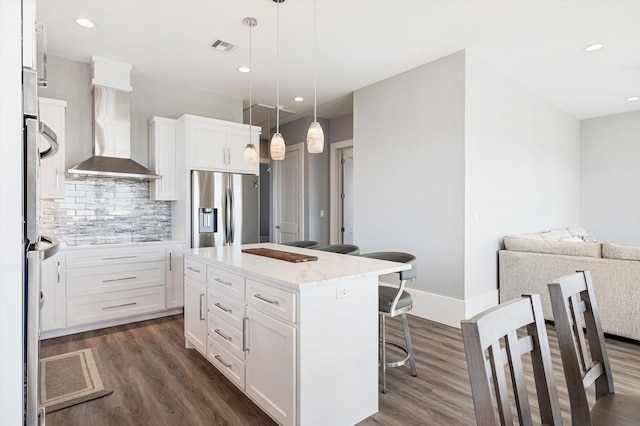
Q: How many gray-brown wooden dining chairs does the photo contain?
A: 2